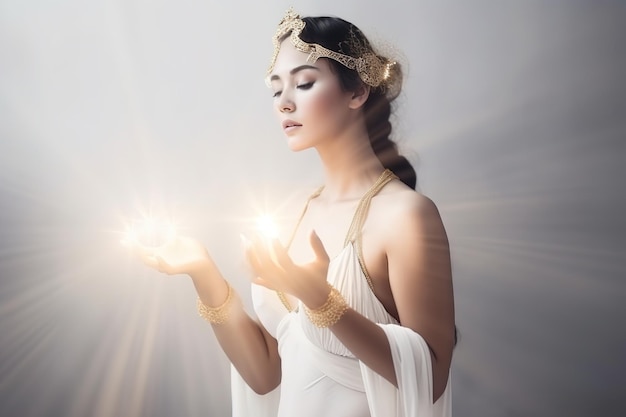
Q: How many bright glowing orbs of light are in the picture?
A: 2